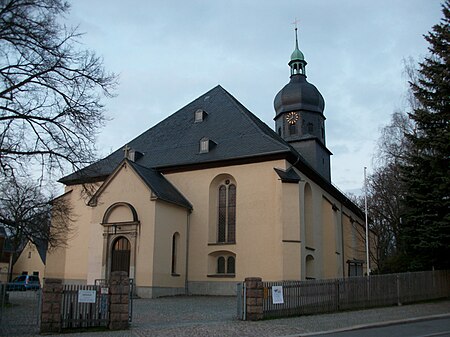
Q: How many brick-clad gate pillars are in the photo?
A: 3